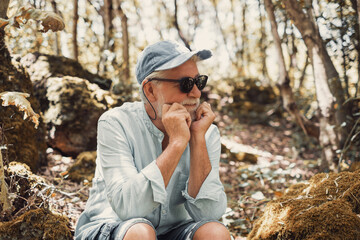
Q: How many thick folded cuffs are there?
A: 2